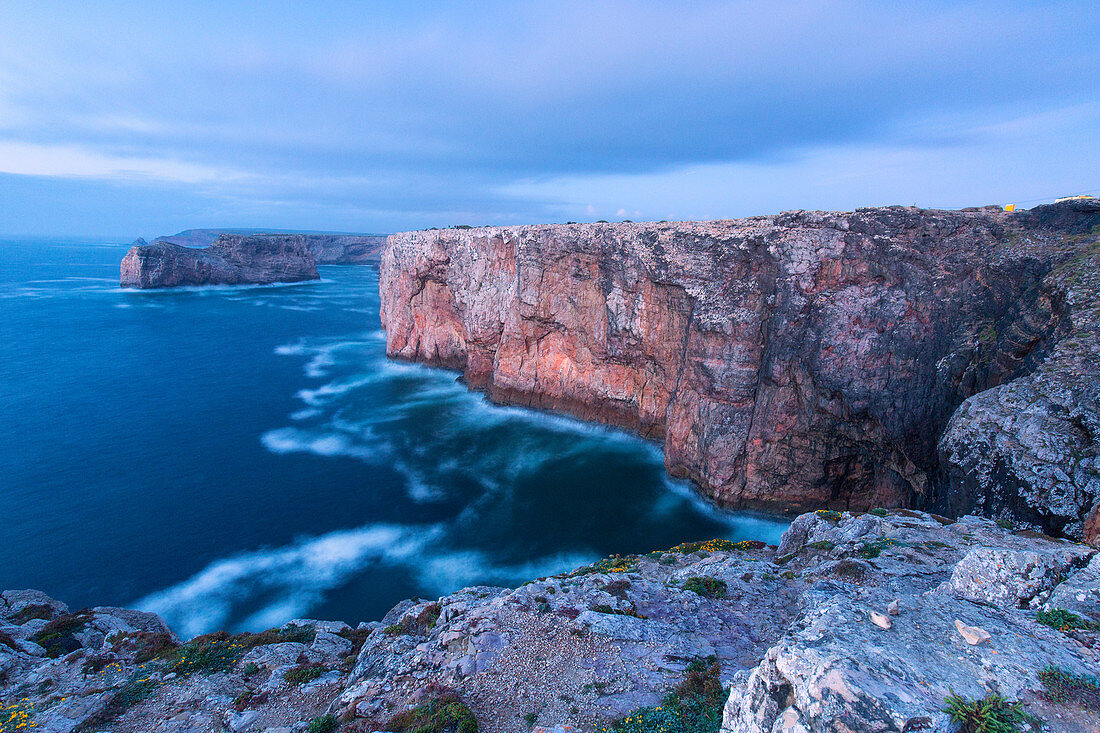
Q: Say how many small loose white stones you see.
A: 3